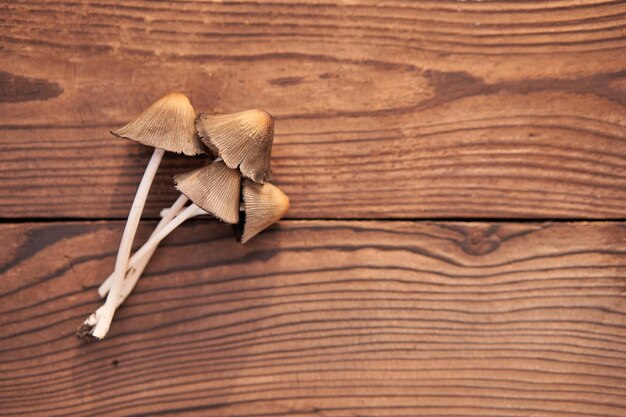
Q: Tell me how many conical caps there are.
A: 4